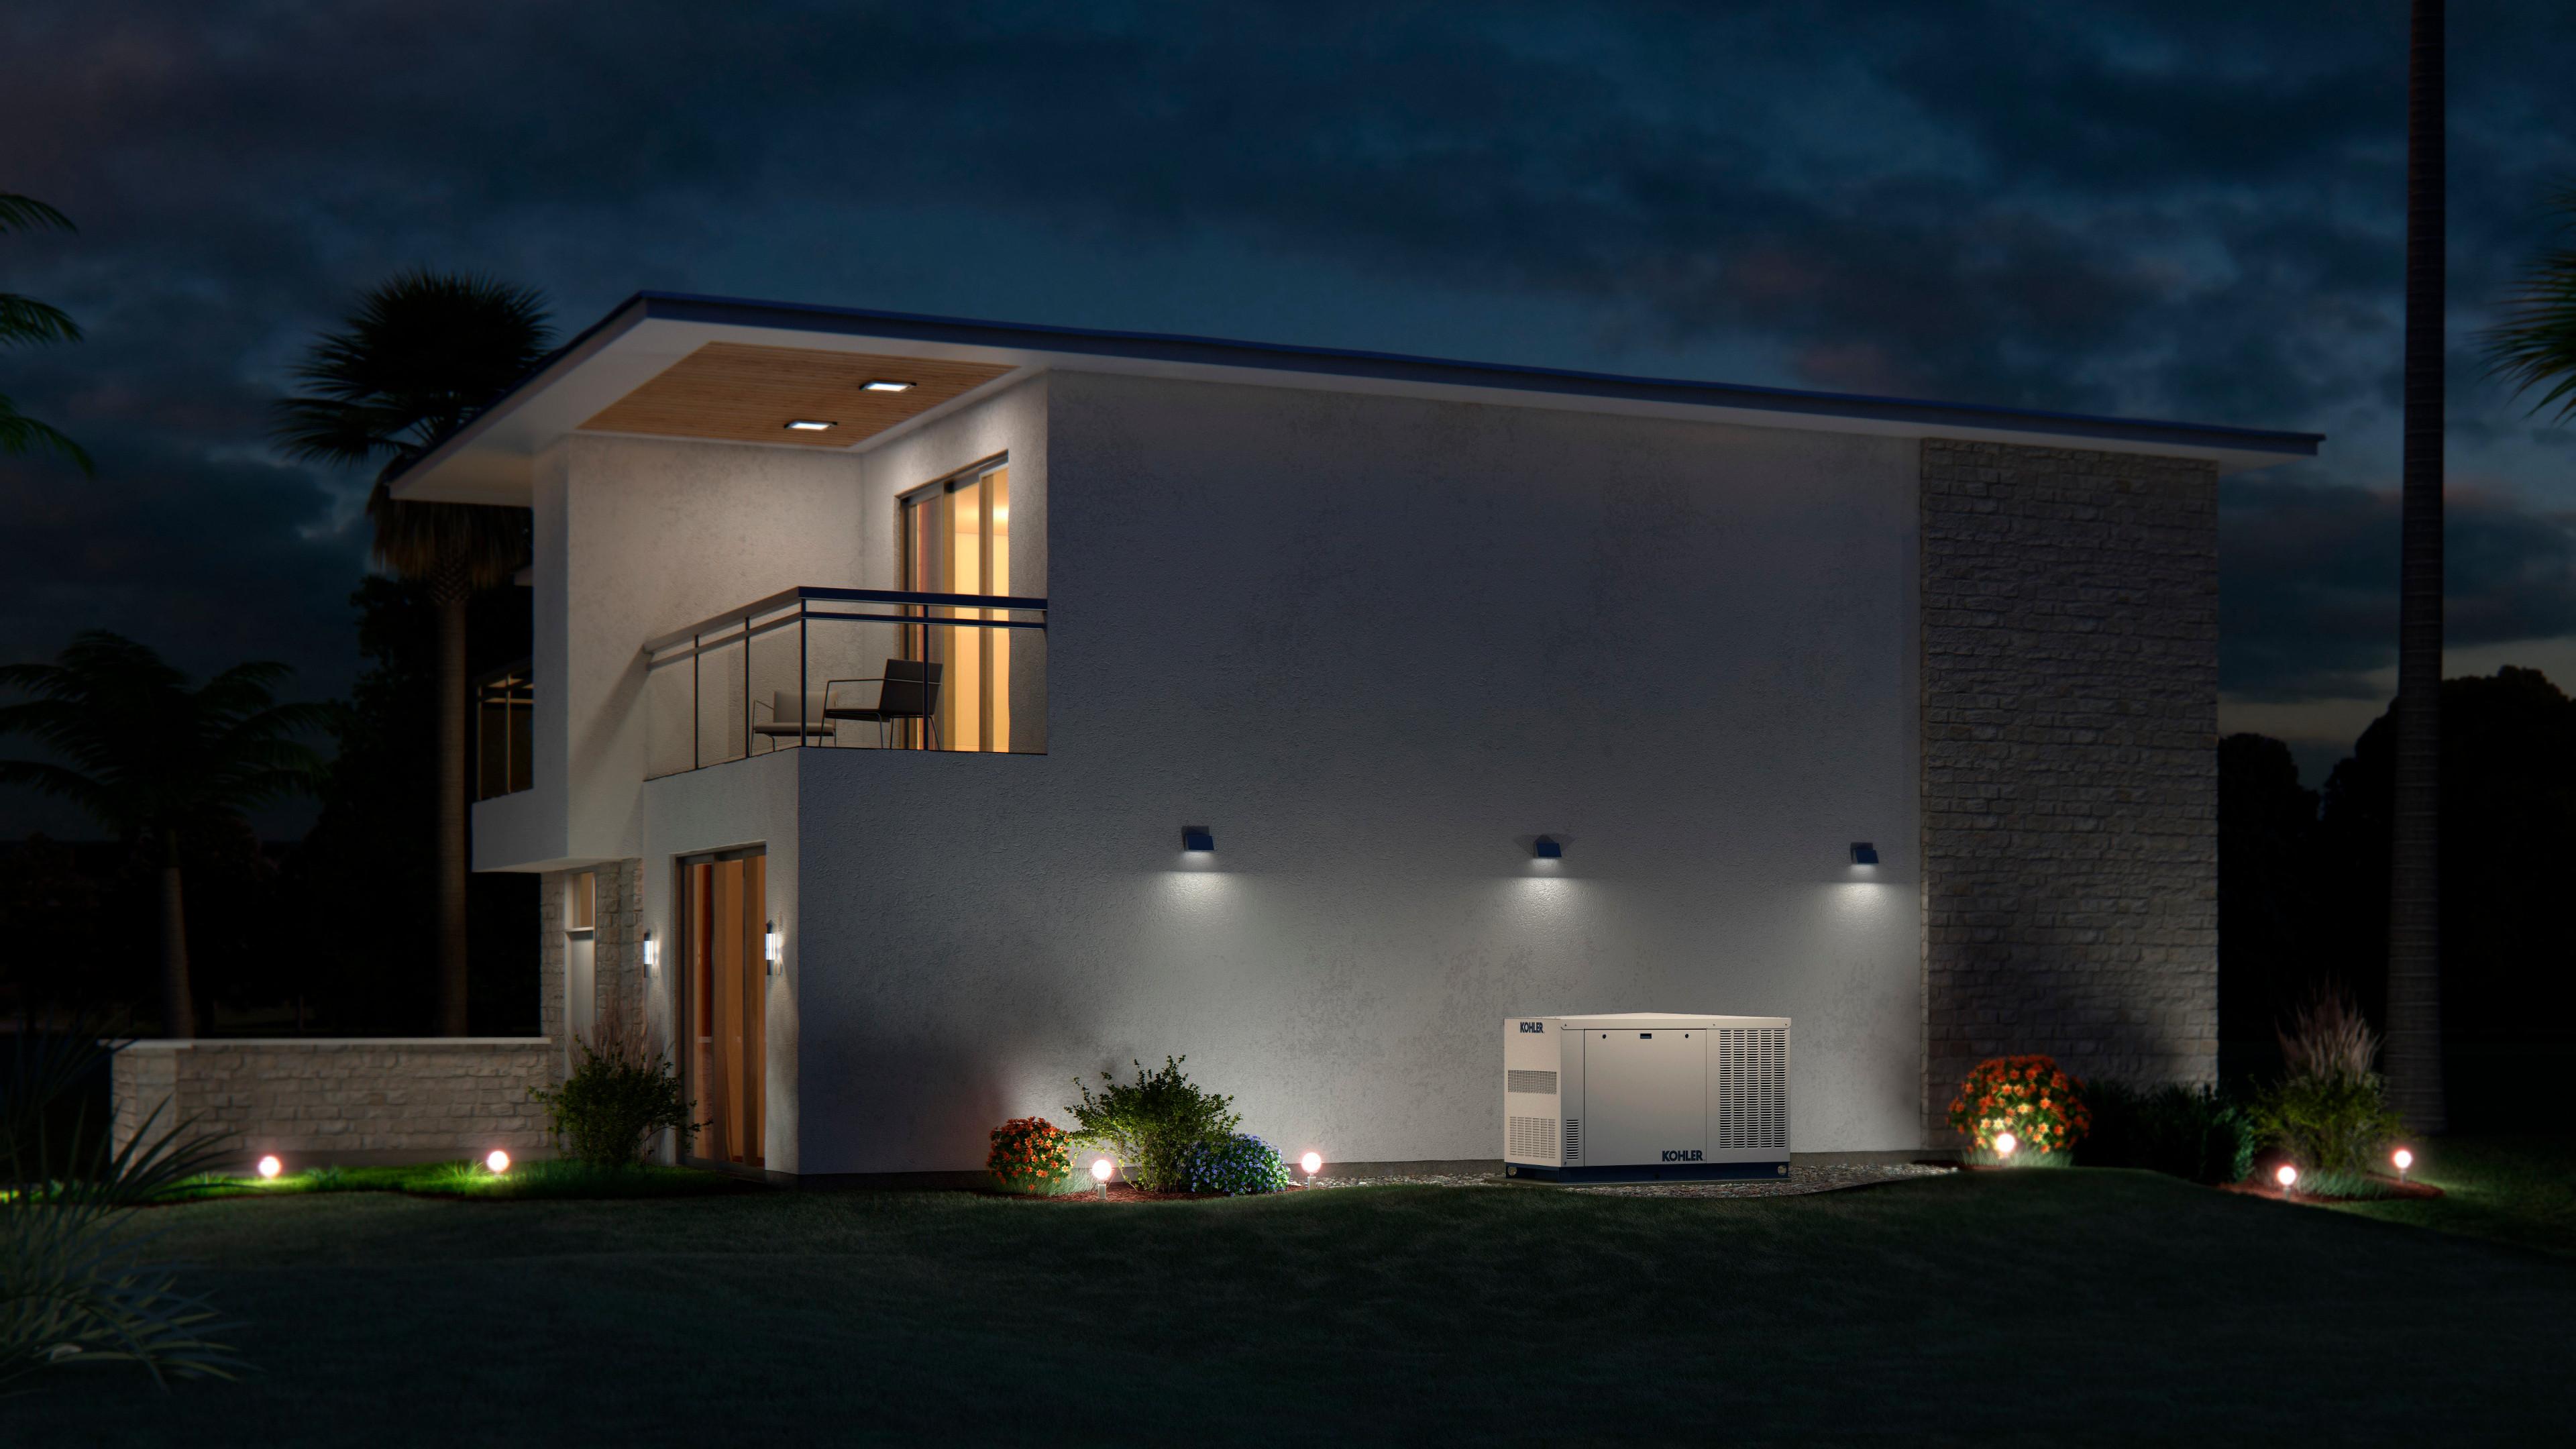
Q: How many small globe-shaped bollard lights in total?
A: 7